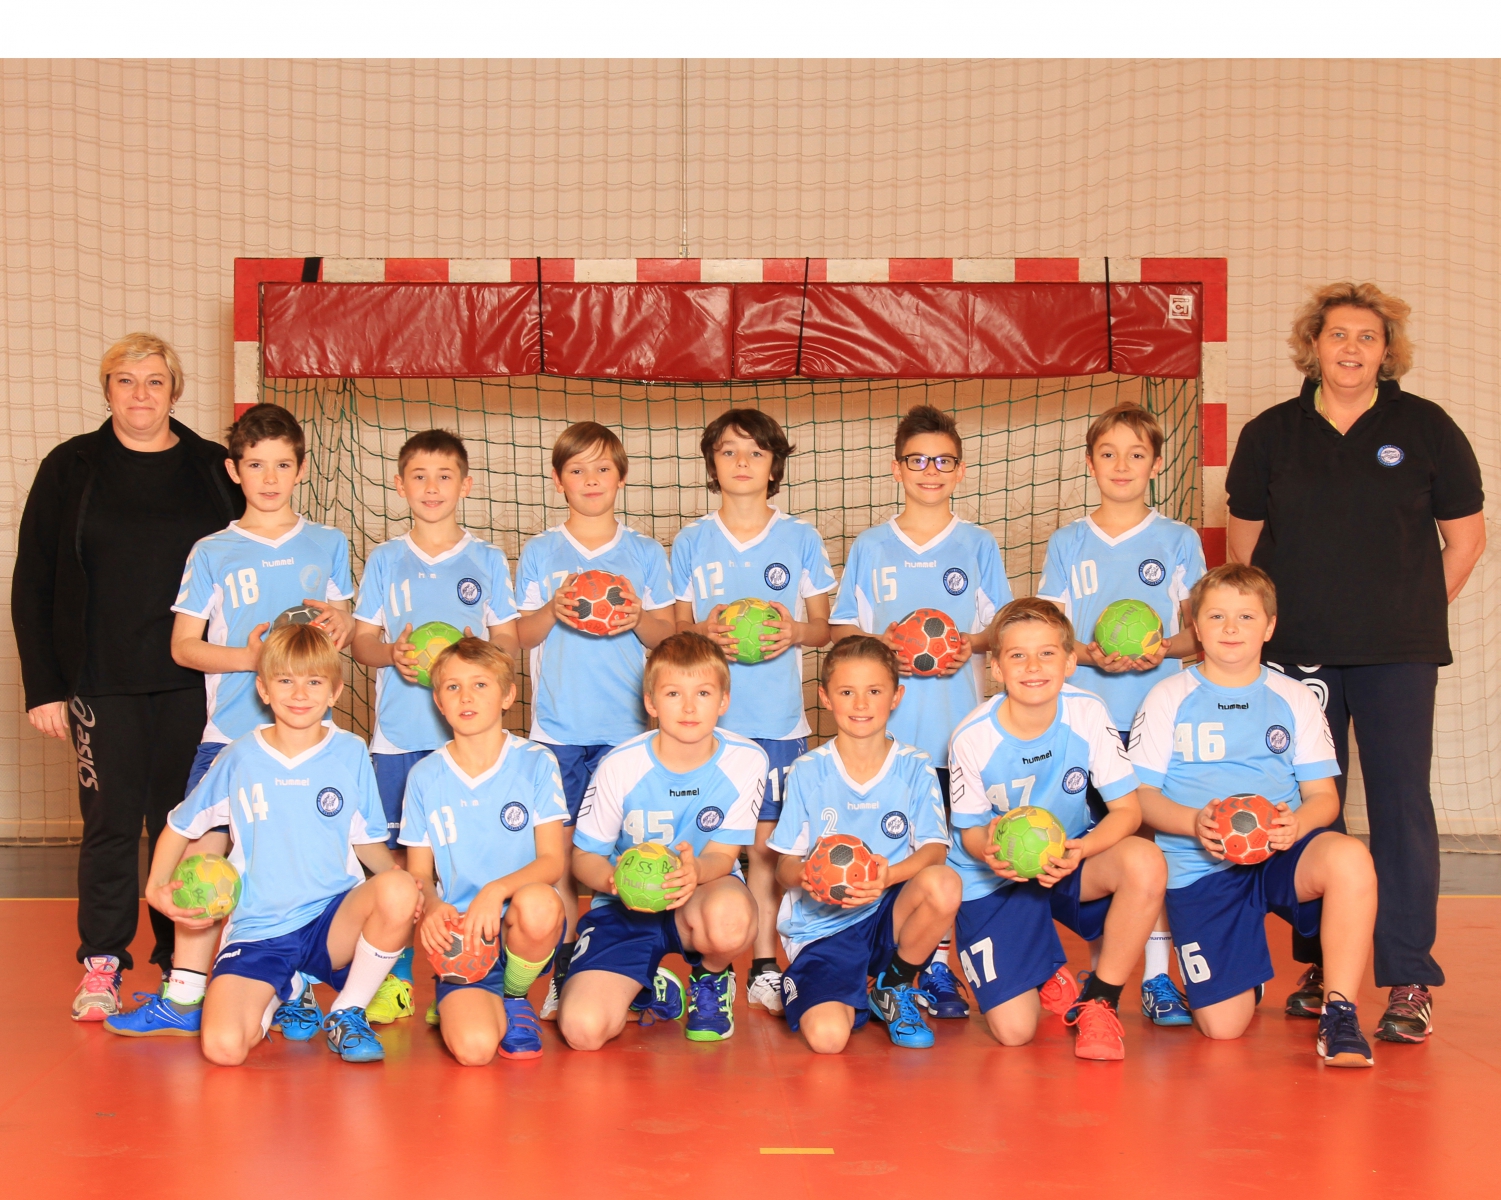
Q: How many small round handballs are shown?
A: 12